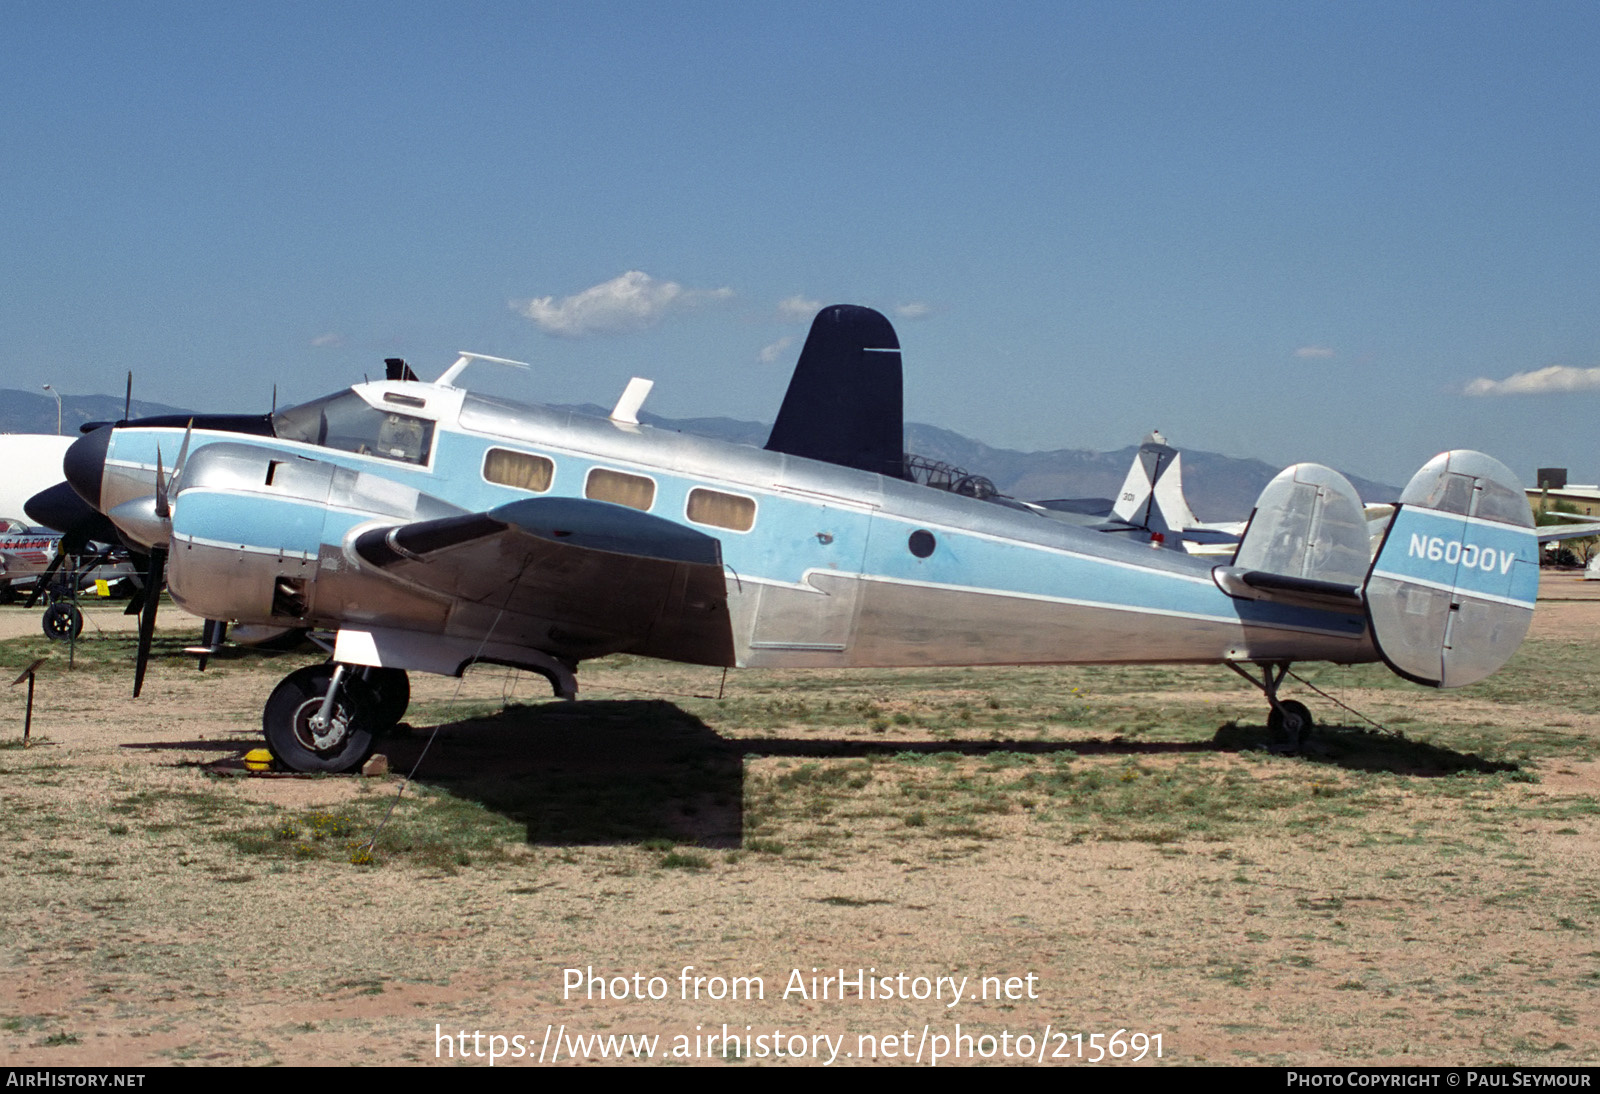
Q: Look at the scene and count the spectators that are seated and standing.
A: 0